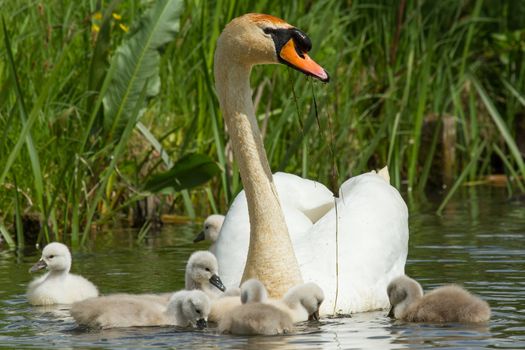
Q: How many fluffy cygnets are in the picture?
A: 7